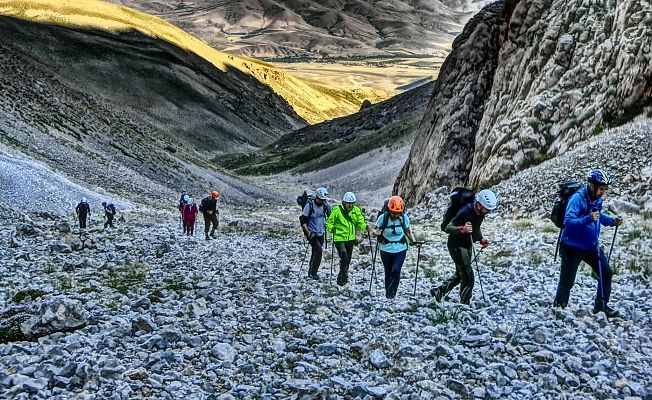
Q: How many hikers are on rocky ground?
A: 10